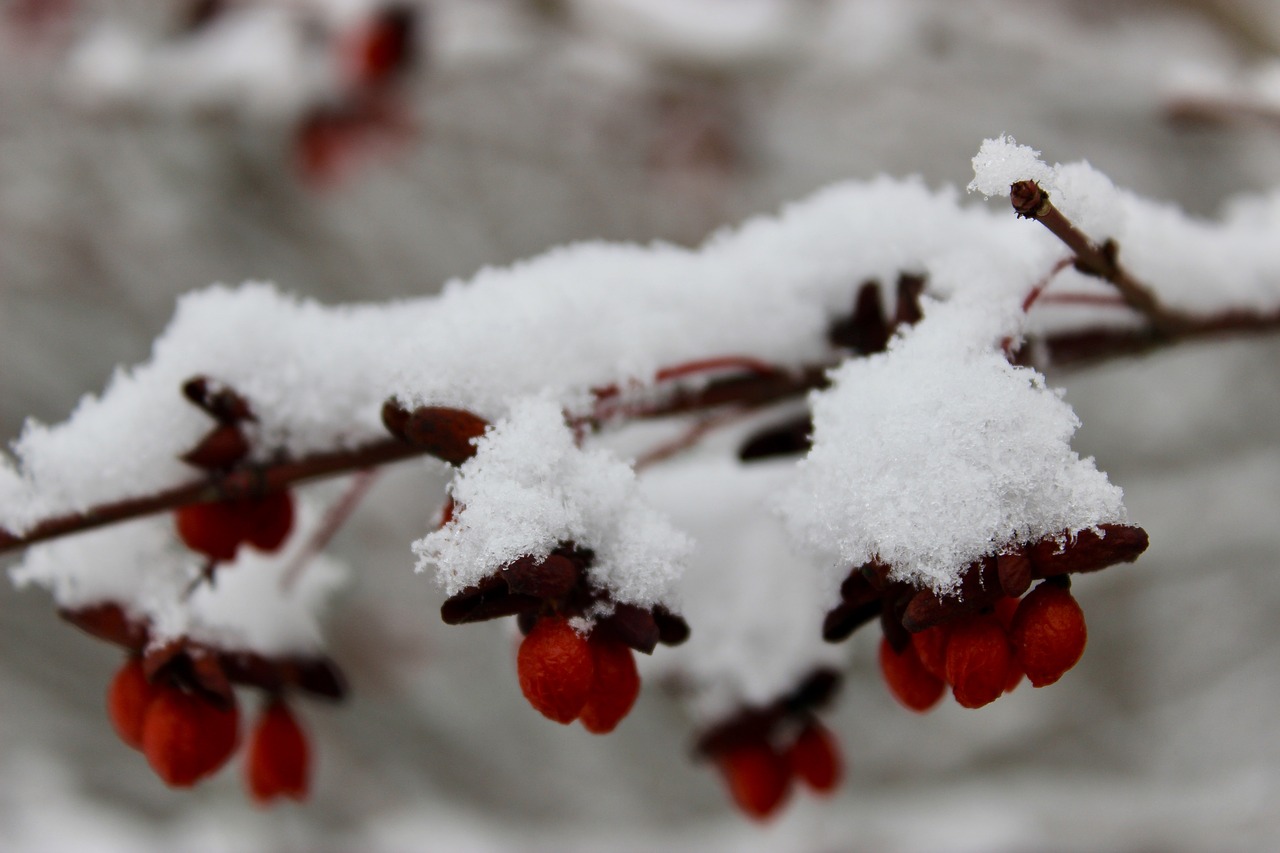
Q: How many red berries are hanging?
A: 14